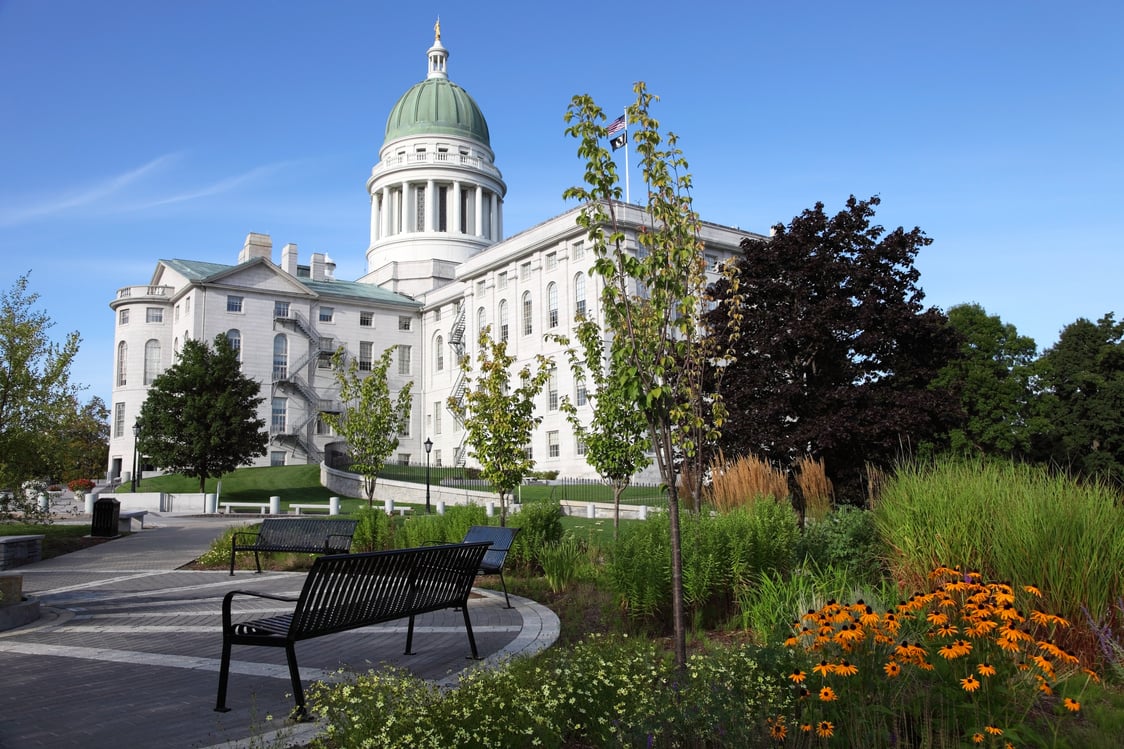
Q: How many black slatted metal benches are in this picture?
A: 3